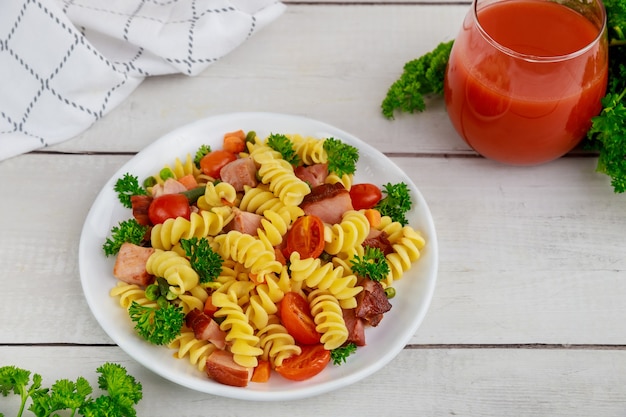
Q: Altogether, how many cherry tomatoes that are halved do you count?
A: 3